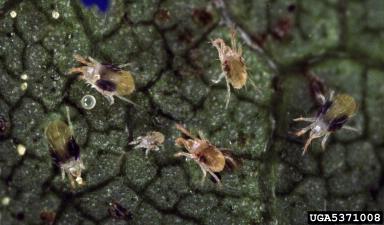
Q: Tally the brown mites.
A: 2